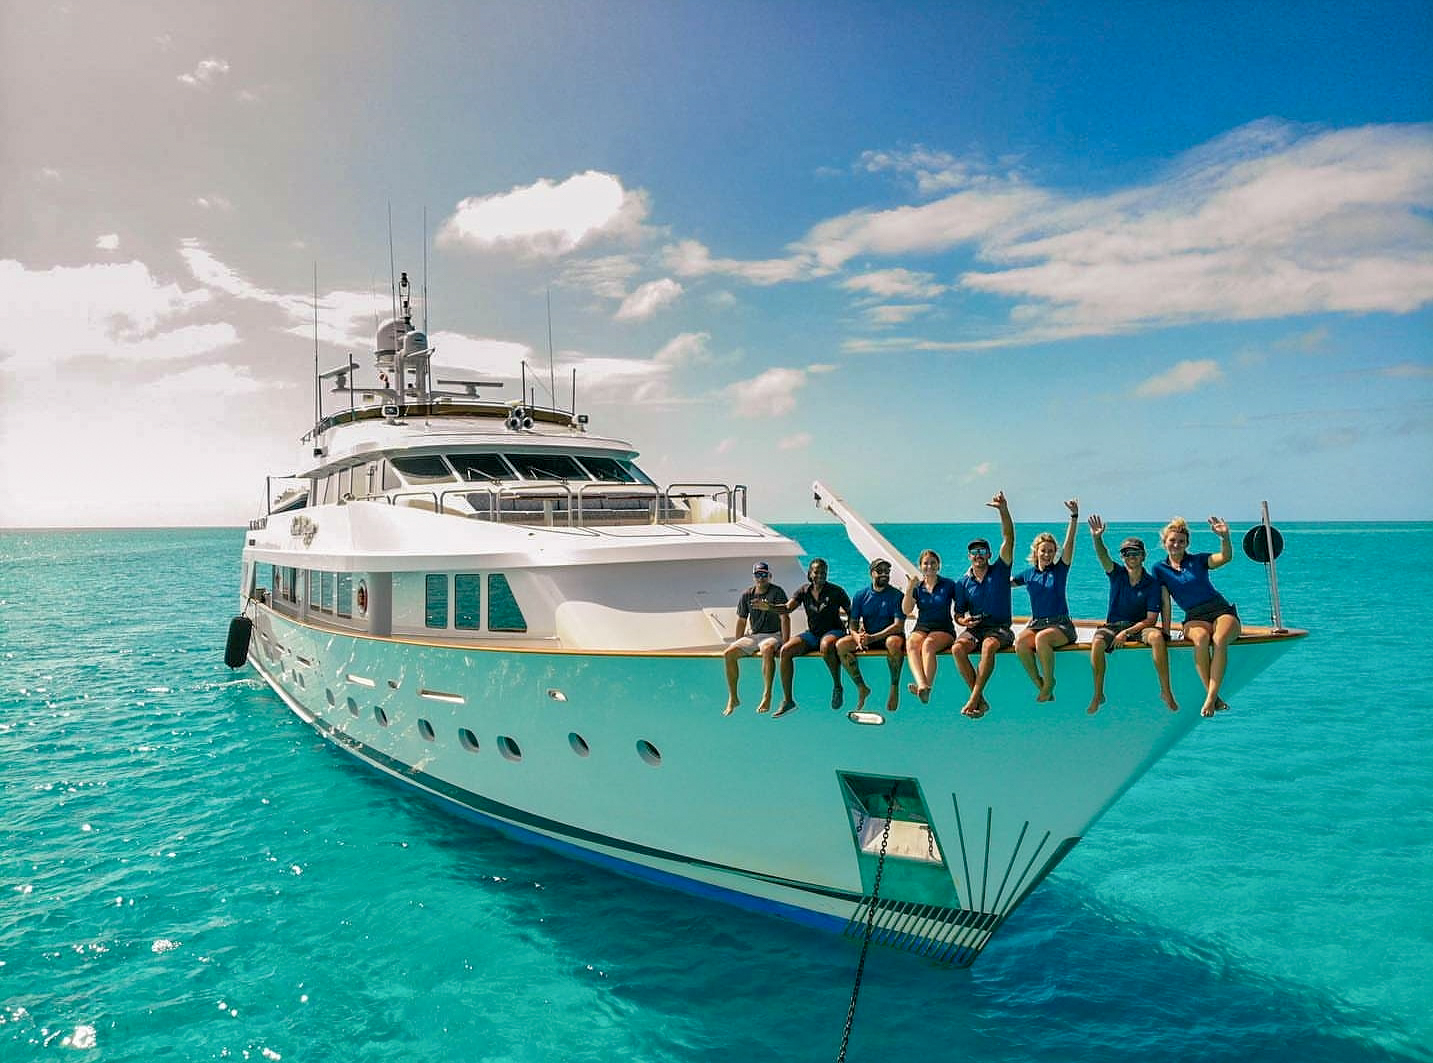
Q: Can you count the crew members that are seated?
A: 8